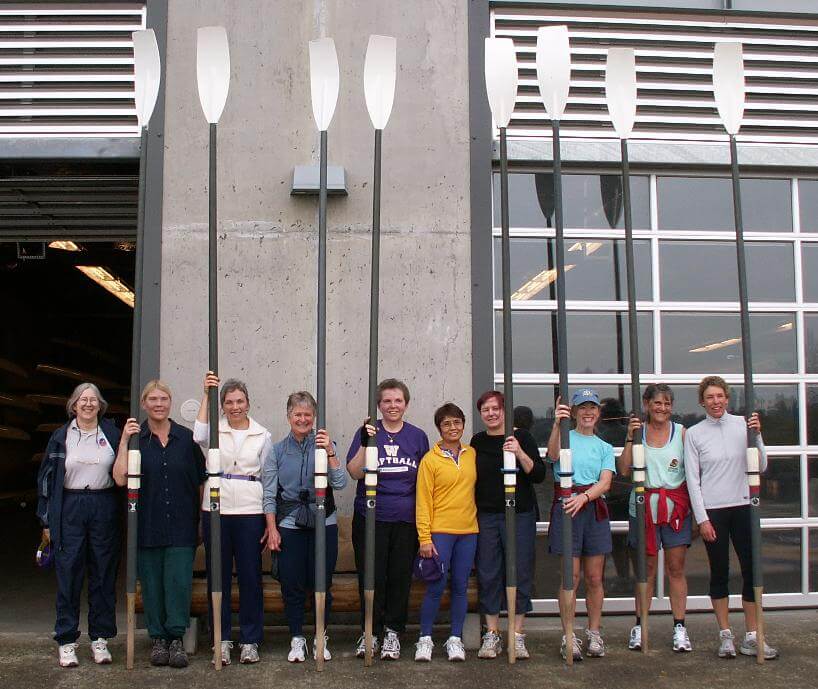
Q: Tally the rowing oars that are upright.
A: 8